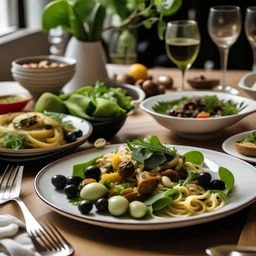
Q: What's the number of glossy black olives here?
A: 10